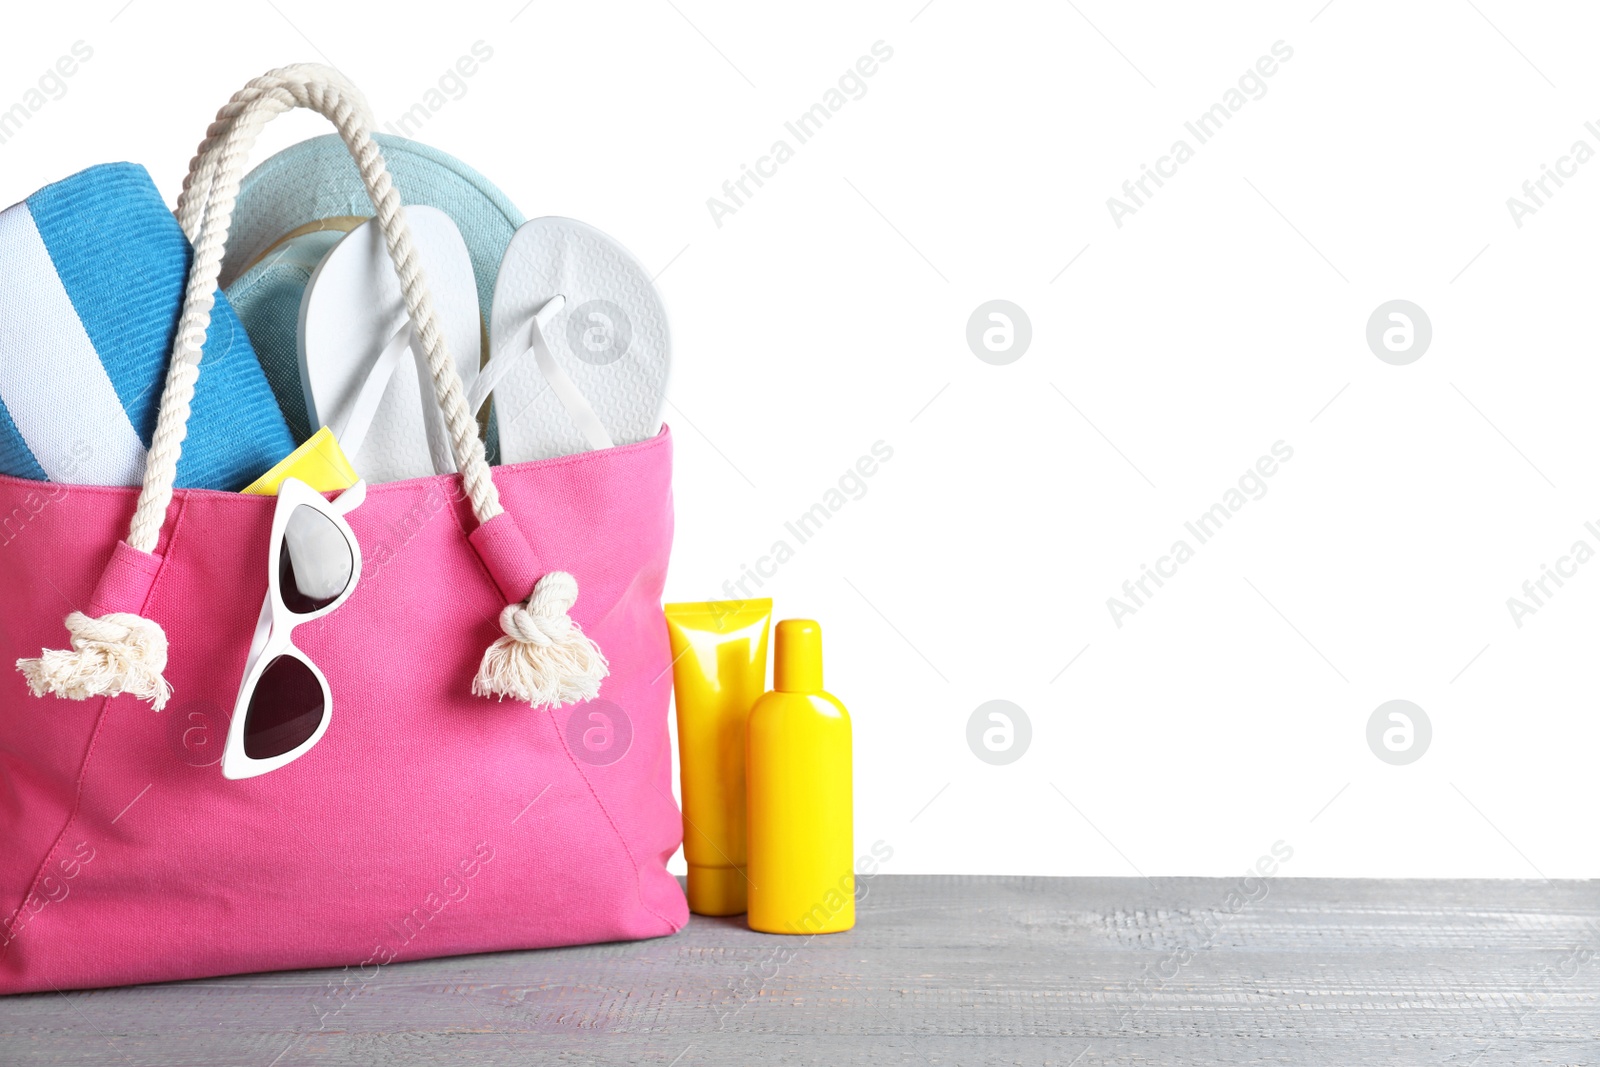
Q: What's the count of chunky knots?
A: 2